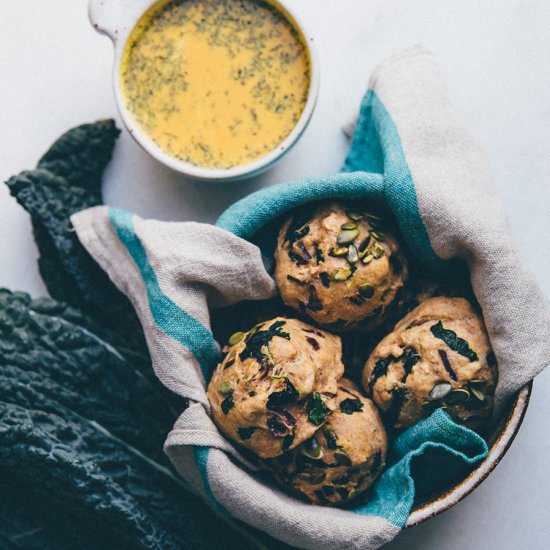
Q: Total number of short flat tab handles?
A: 1